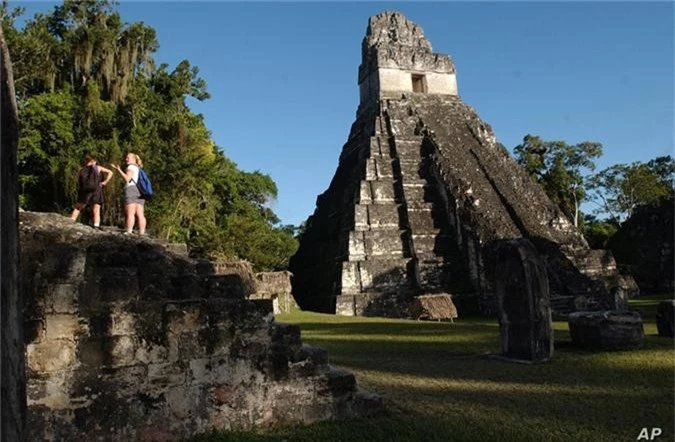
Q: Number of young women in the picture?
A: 2